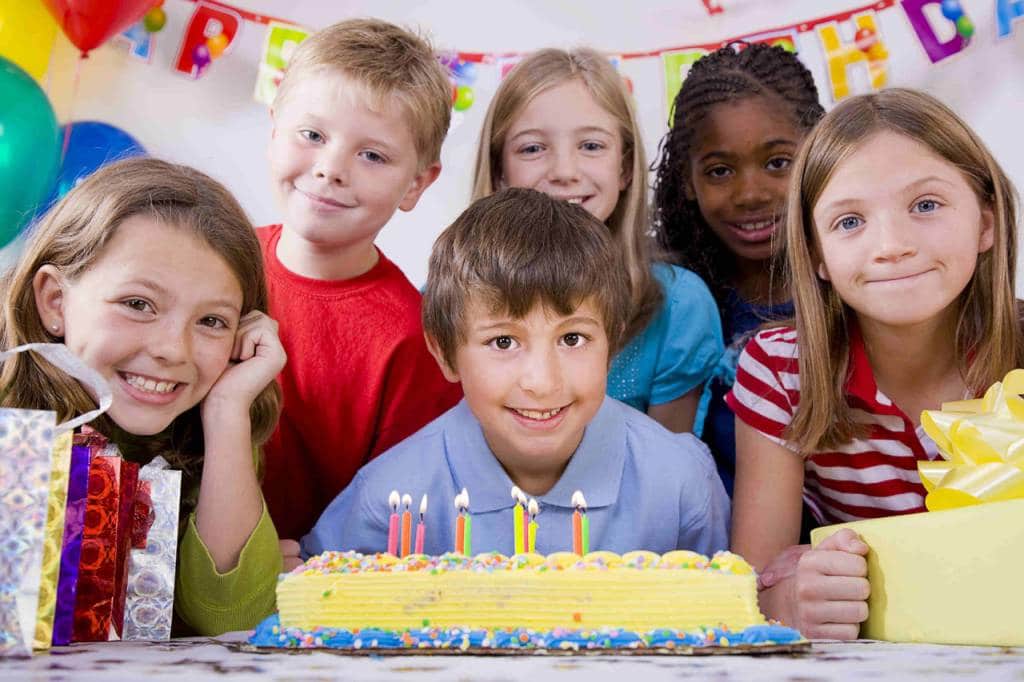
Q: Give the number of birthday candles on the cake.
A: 10